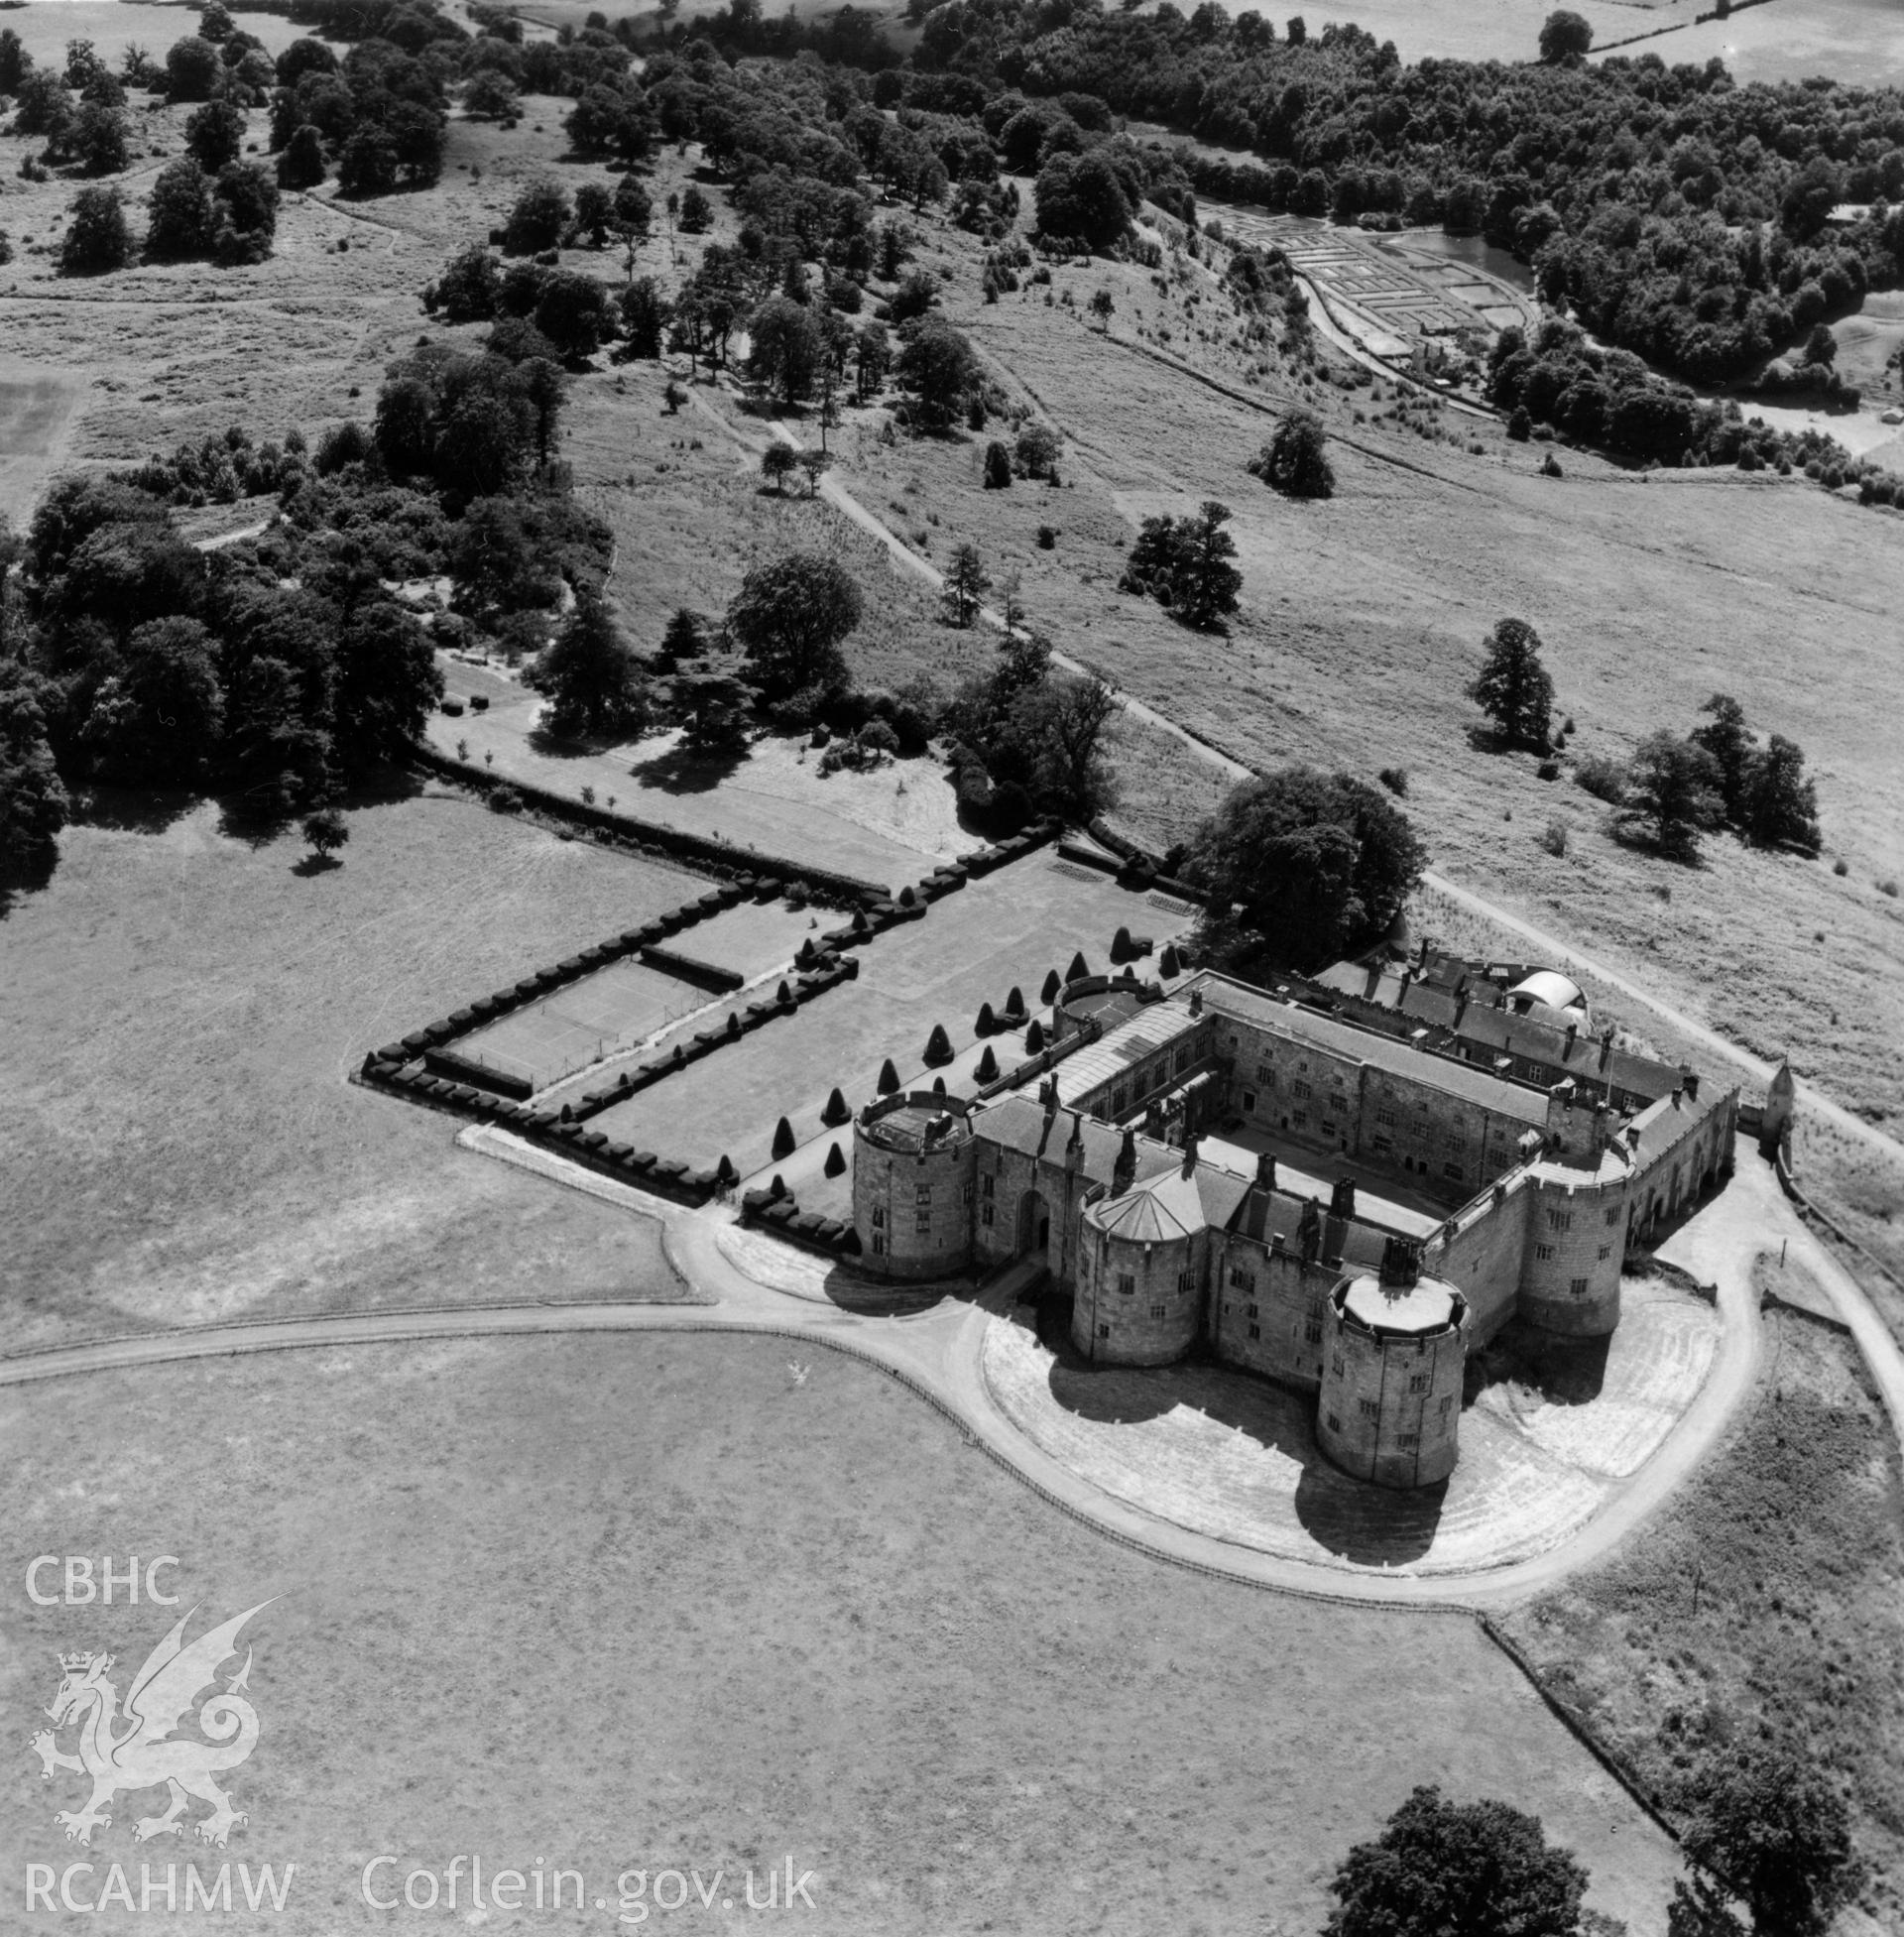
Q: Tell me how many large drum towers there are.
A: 5